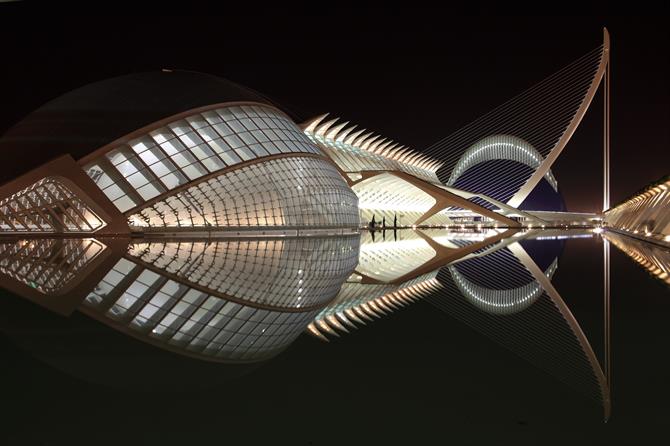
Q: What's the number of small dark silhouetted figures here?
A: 3